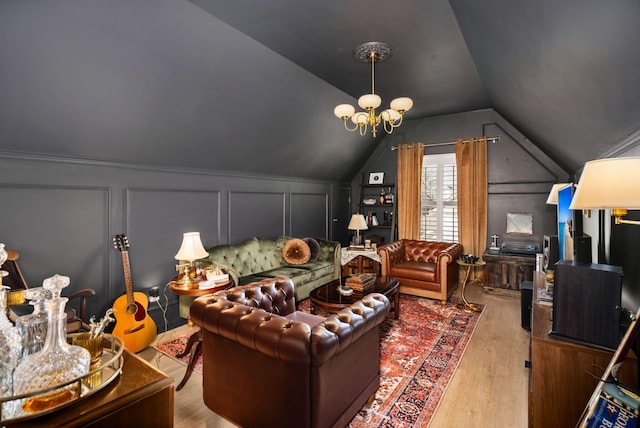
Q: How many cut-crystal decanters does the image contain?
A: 3